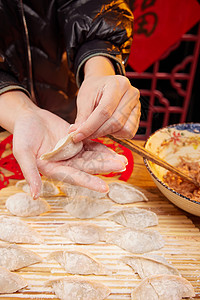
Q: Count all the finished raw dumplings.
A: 15